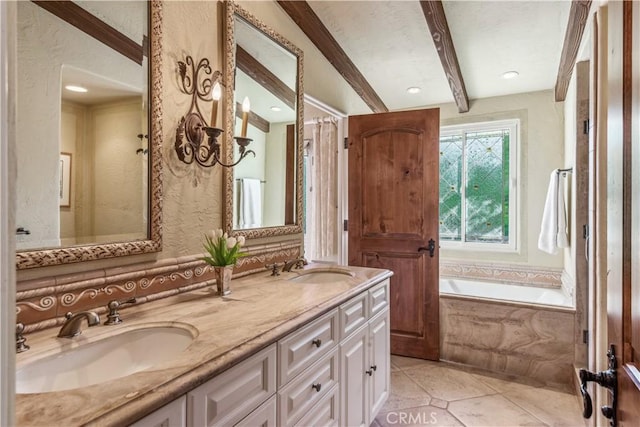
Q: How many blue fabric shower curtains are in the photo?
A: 0